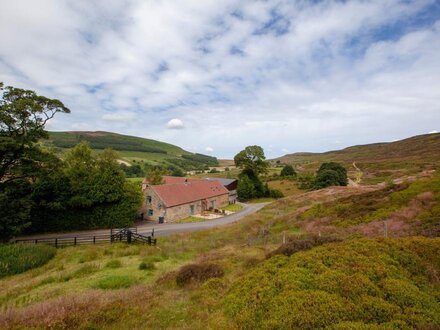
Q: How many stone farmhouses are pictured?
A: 1